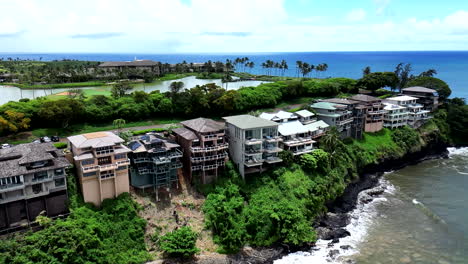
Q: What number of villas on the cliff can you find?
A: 12